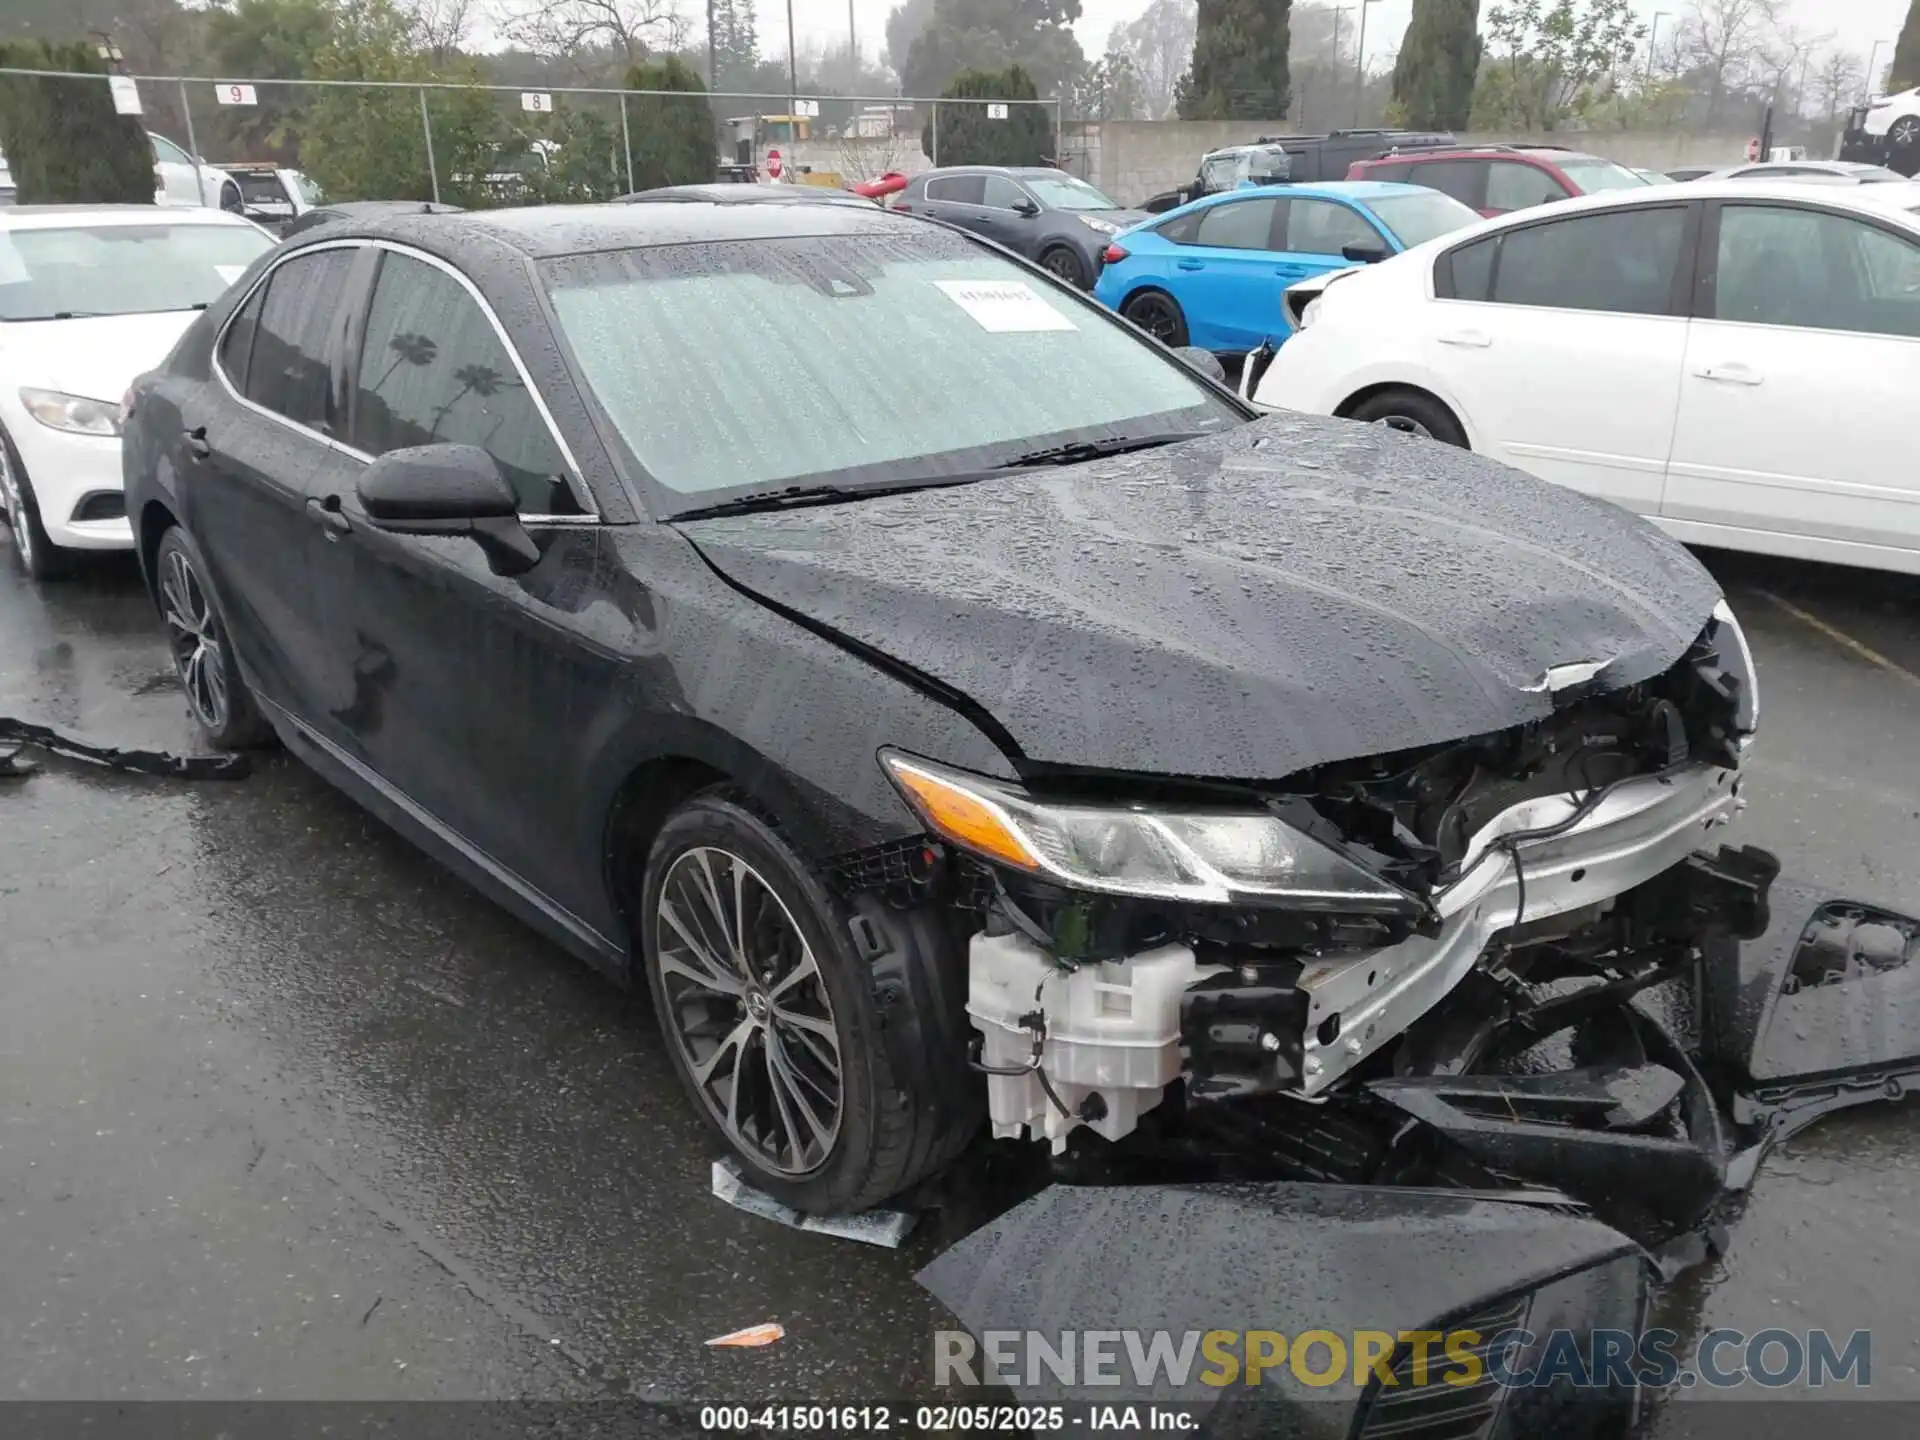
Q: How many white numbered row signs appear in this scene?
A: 4